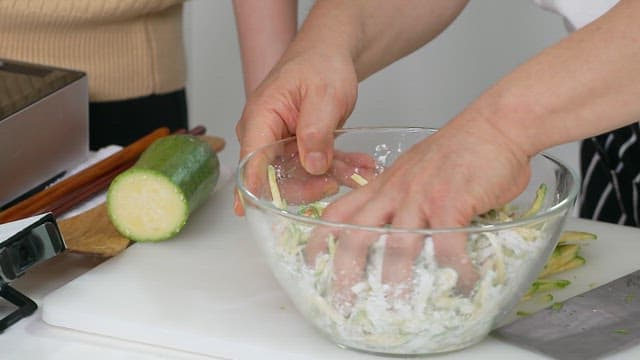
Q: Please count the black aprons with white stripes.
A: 1